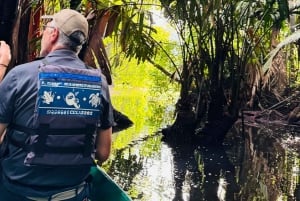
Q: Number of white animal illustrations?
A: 3